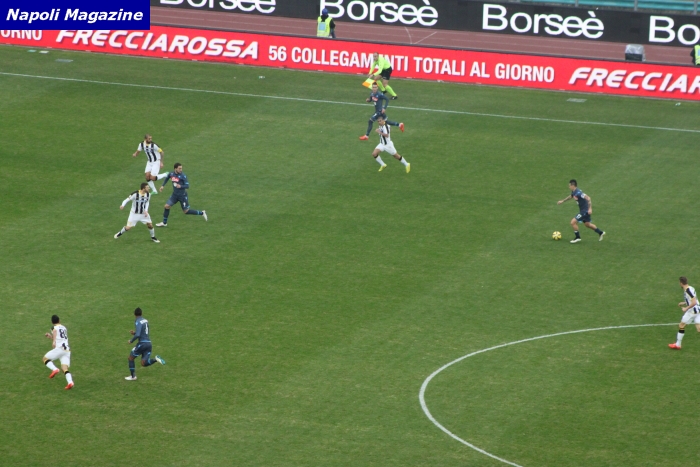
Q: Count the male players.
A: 9